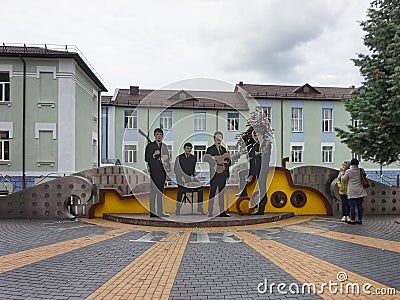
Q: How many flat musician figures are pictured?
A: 4